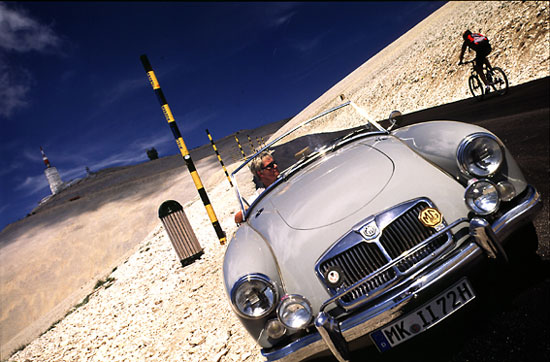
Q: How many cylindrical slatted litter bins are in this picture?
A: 1